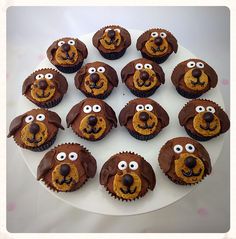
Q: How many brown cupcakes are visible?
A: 14